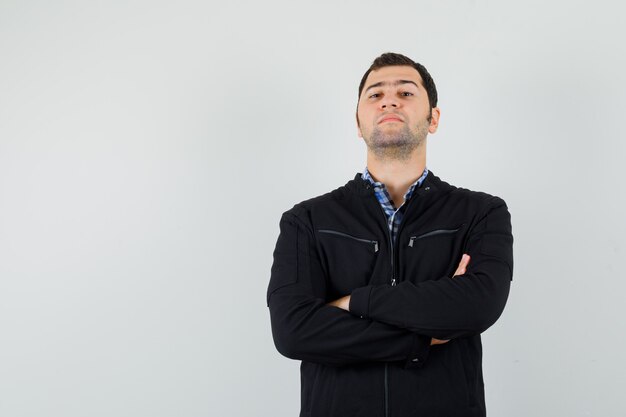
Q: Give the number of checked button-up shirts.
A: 1